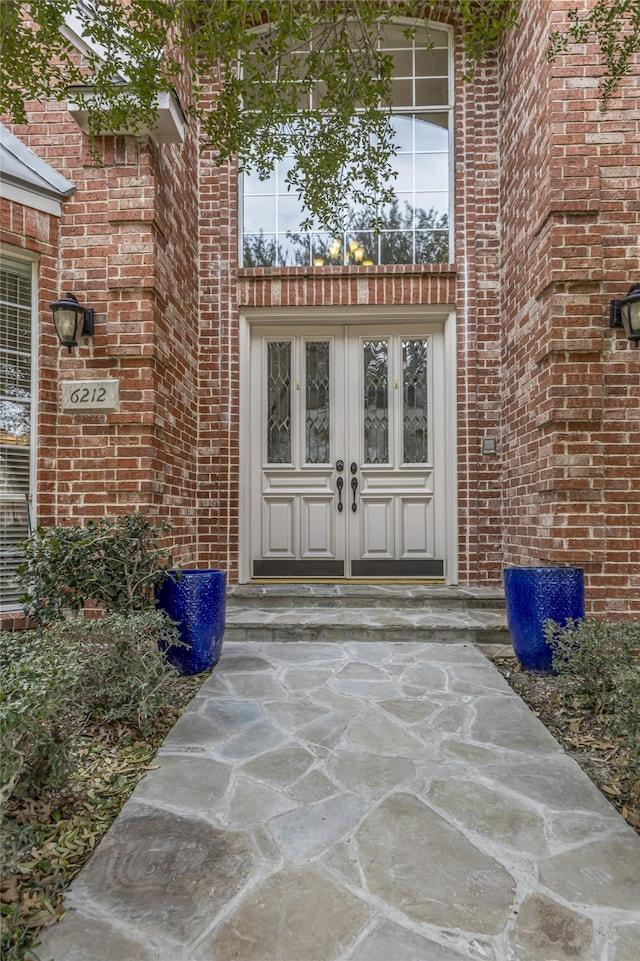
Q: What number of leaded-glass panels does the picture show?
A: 4